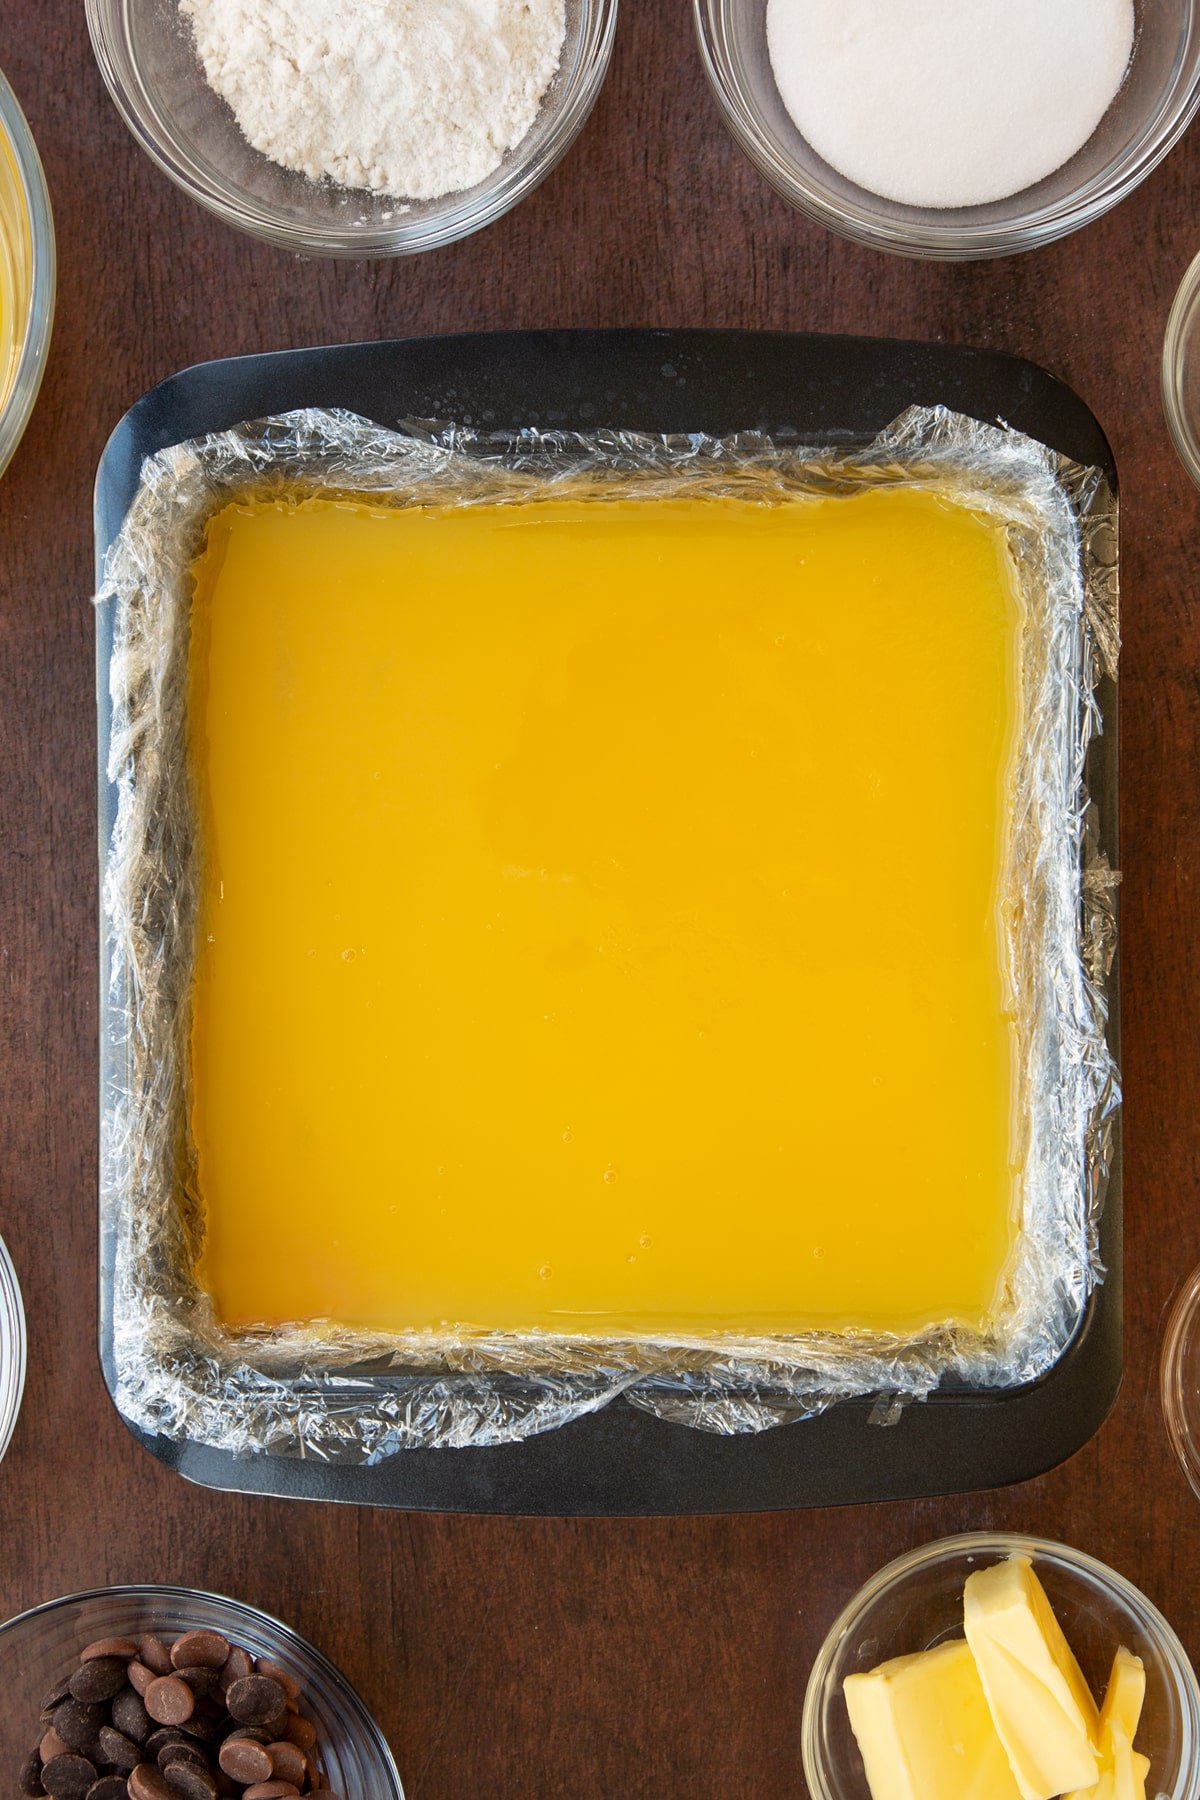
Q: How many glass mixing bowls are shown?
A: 8